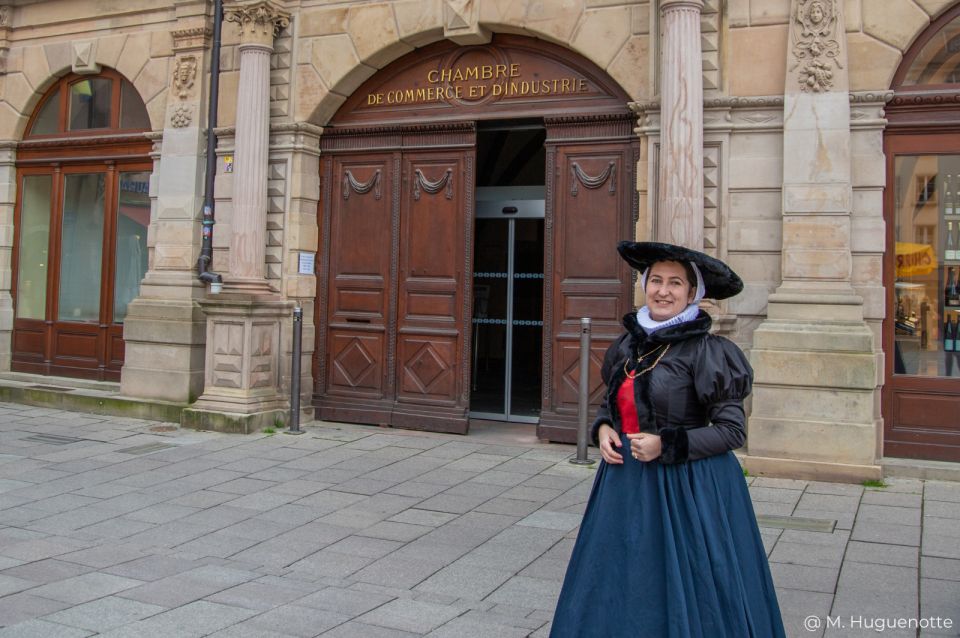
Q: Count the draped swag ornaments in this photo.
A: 3